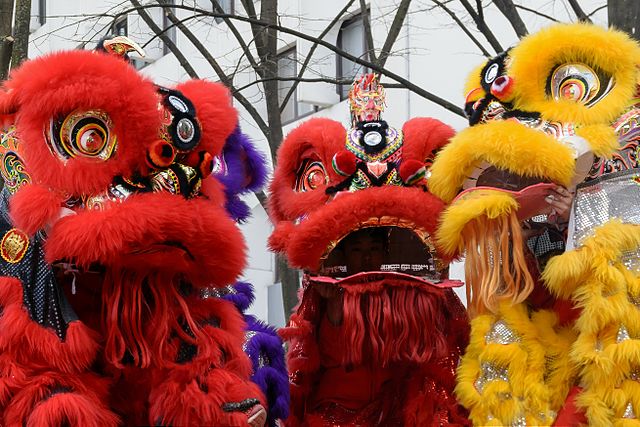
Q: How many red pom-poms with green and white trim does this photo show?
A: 2